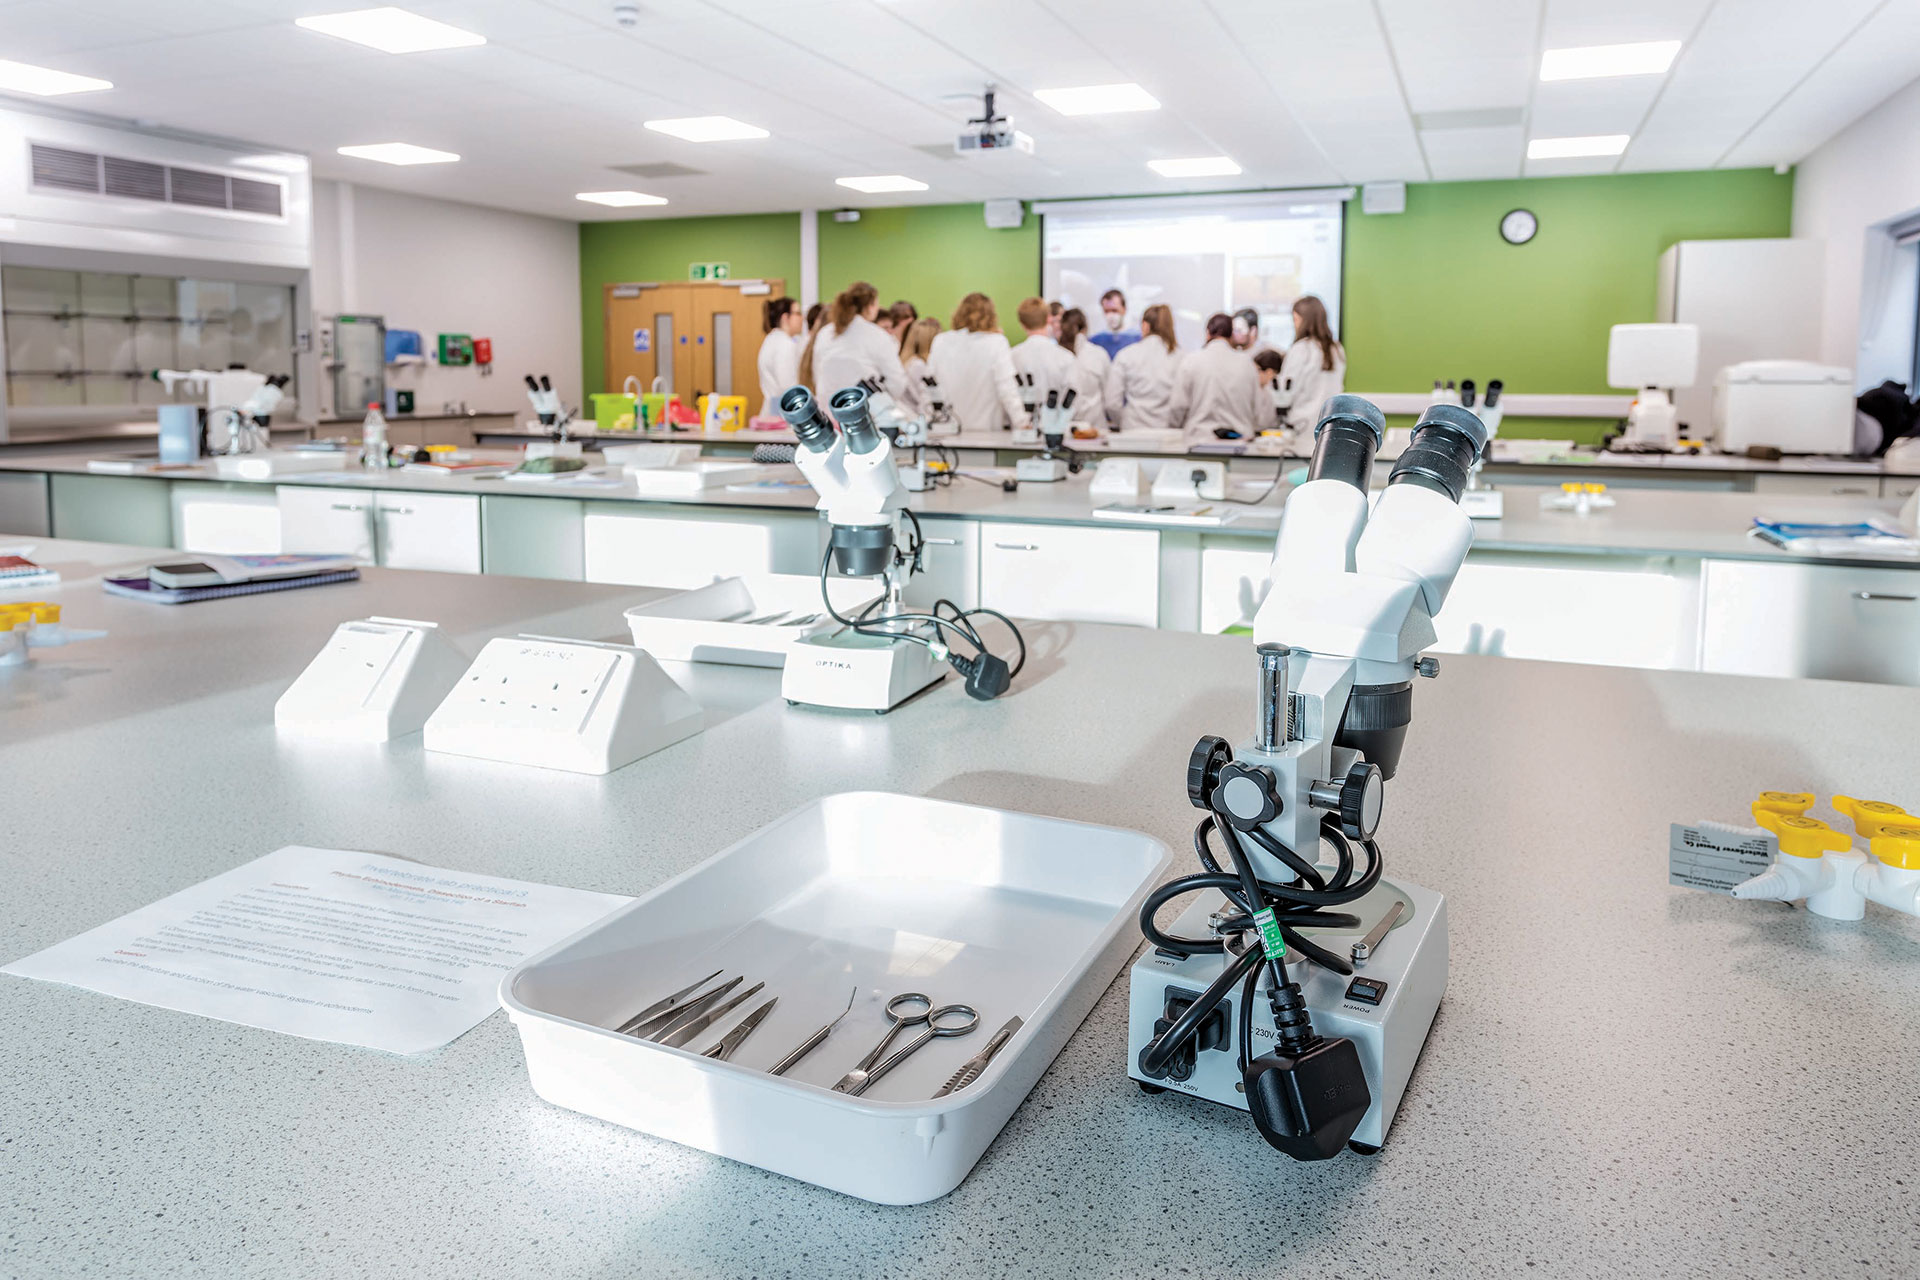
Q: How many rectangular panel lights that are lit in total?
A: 10